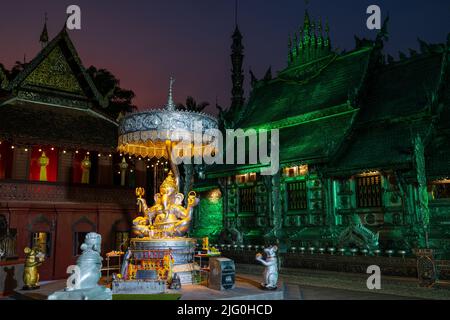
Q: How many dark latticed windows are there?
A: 3